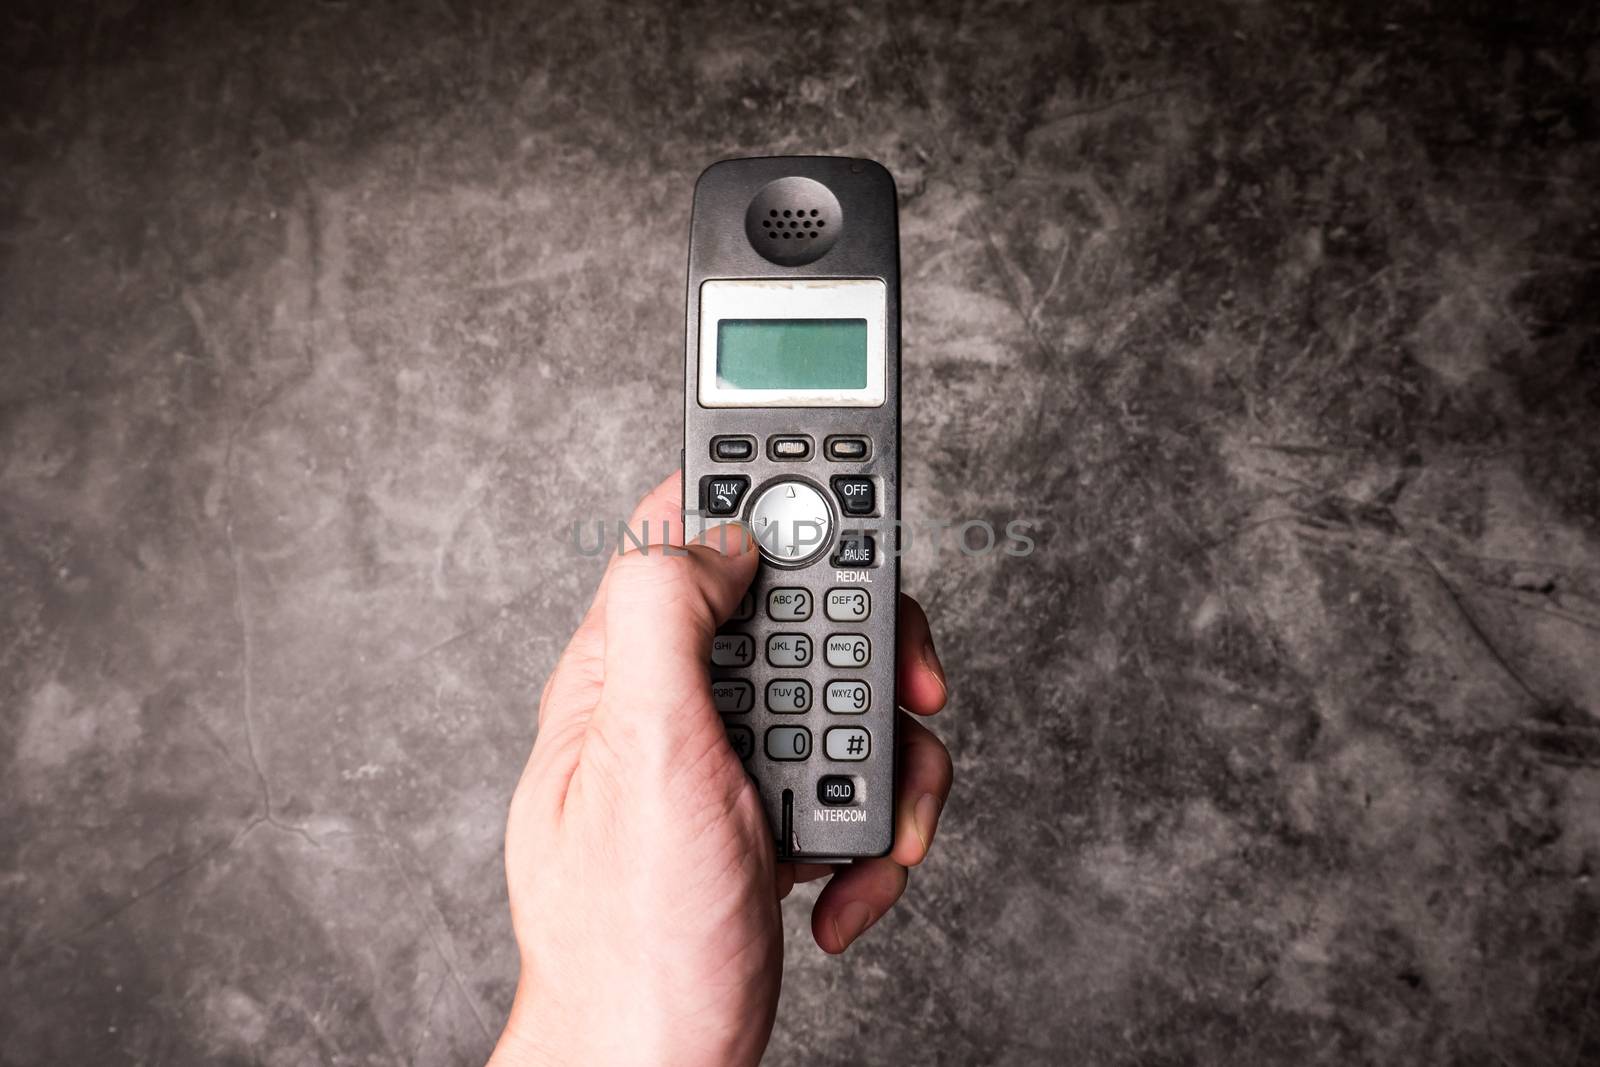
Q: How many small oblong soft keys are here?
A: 3